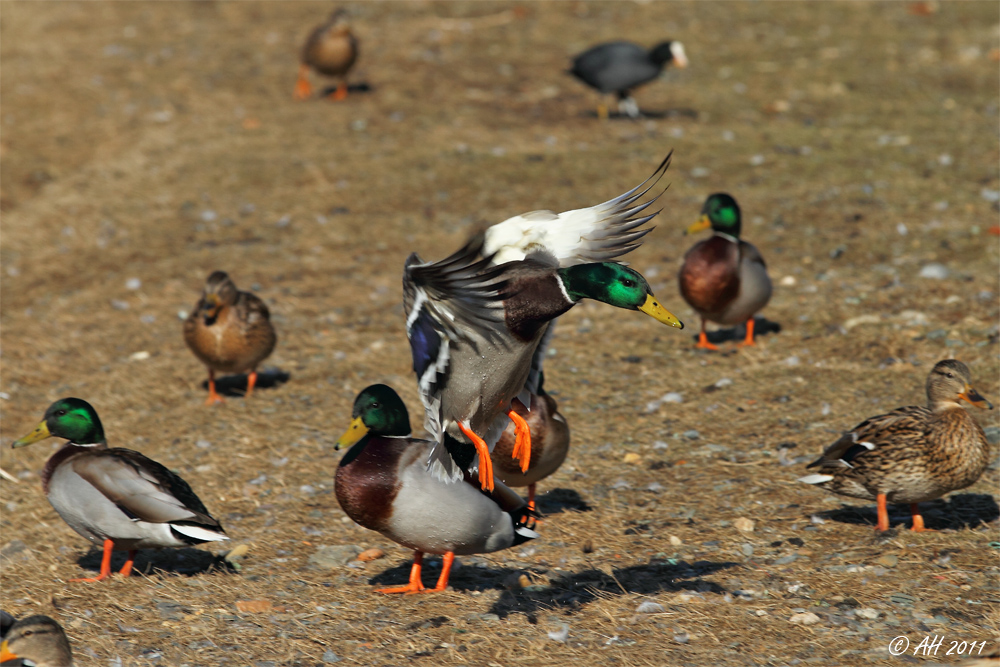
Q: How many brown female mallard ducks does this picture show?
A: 4